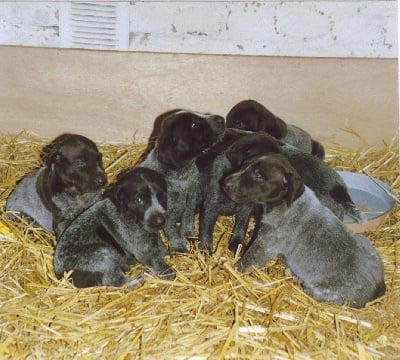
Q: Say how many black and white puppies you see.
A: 6